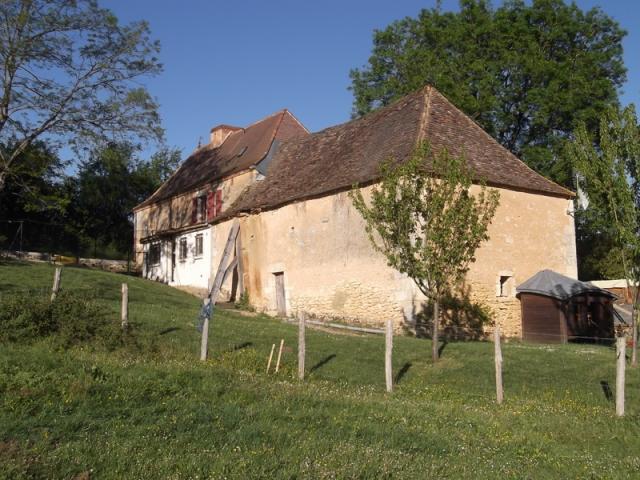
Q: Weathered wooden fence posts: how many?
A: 7